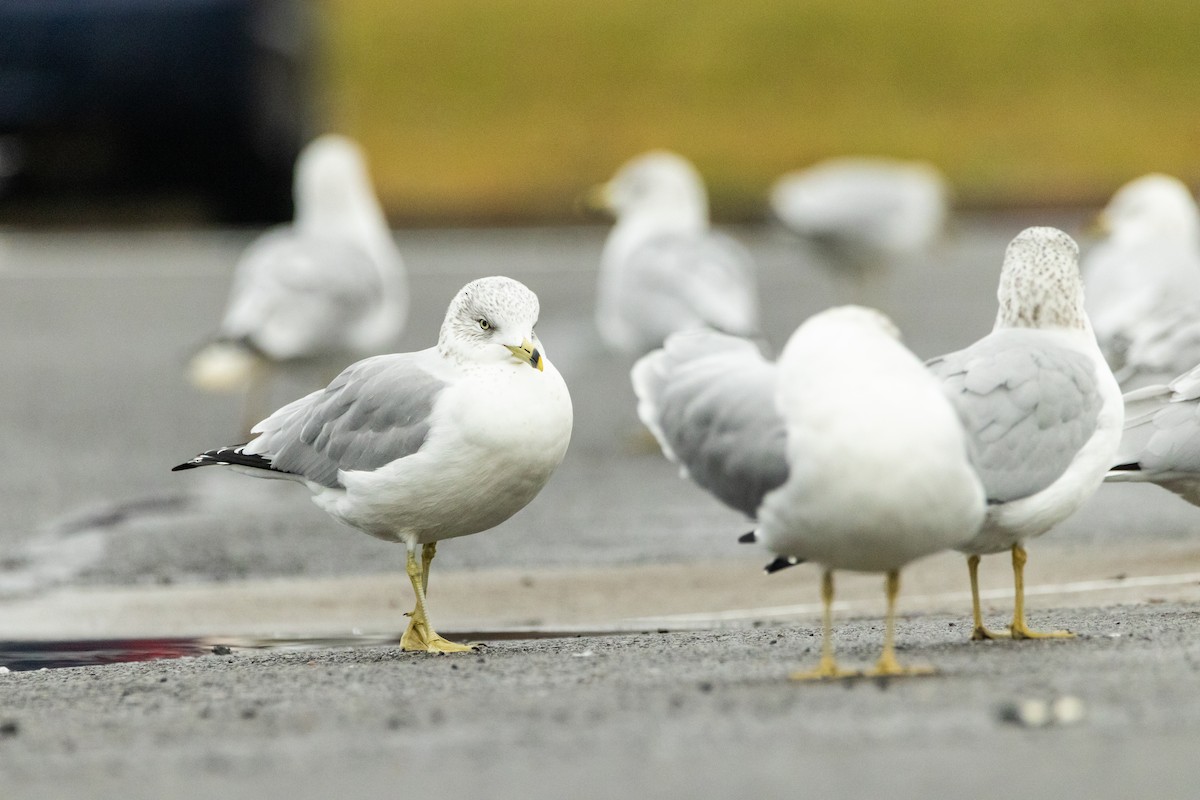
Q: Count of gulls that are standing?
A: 8